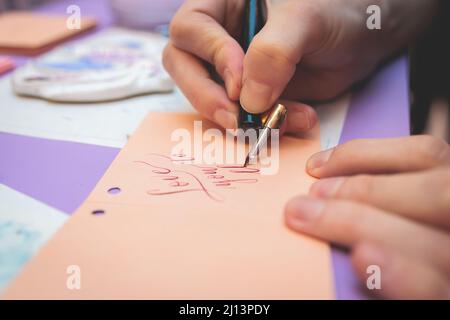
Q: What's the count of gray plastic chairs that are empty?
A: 0